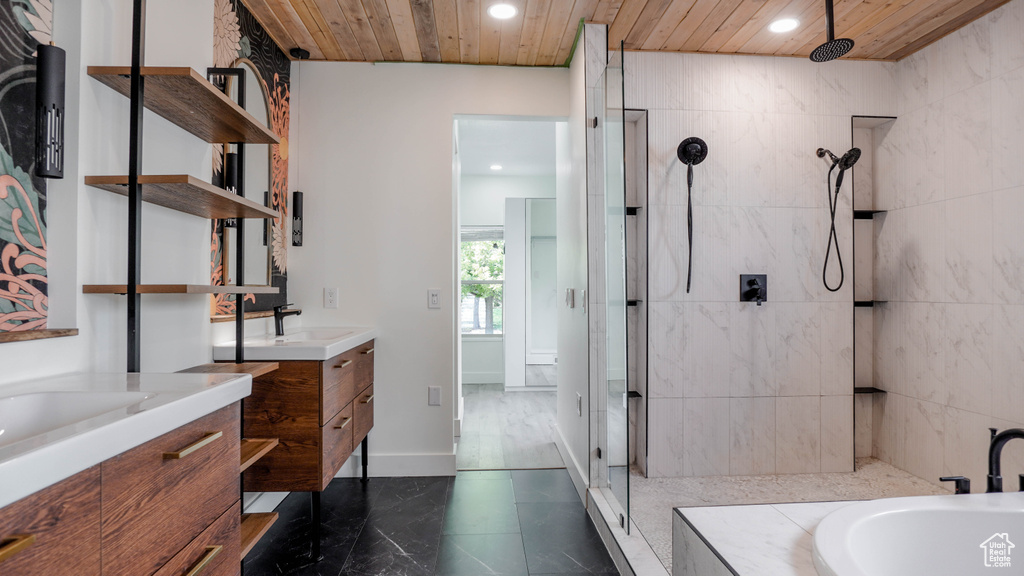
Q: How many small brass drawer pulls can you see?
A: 7